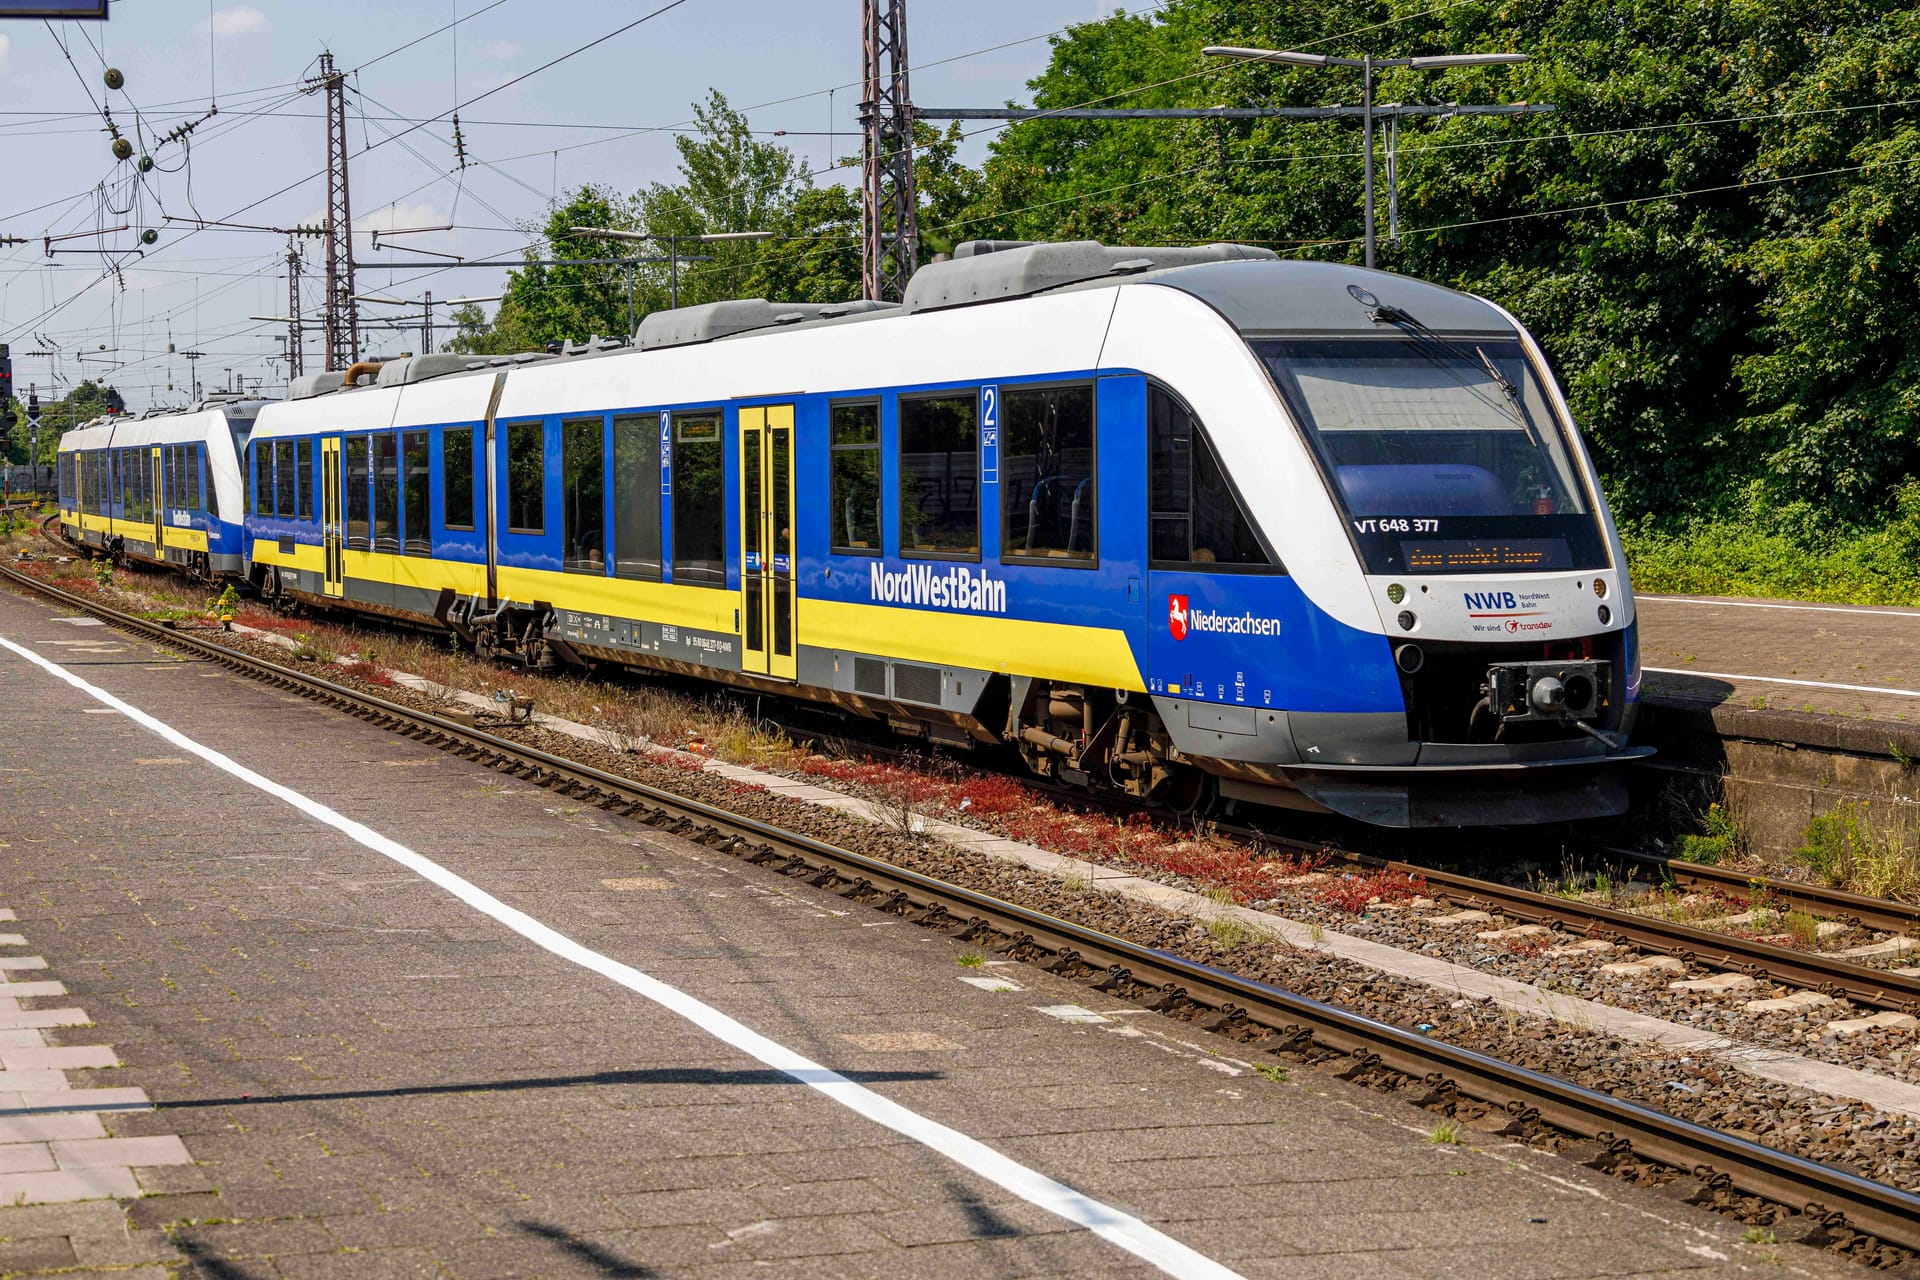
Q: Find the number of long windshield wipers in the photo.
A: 1